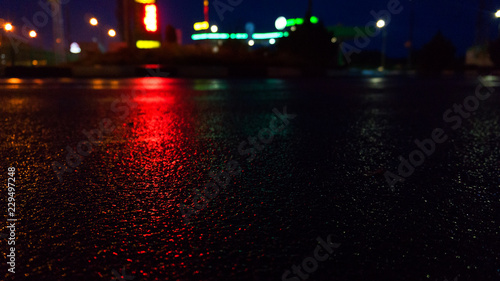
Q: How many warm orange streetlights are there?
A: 4